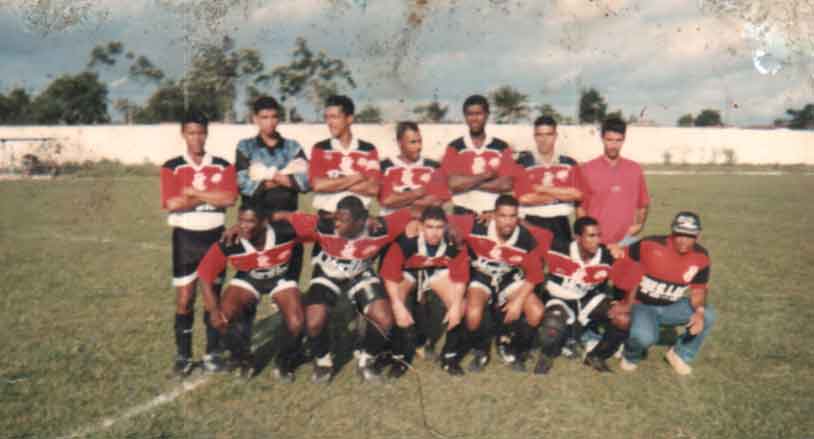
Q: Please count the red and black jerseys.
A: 11